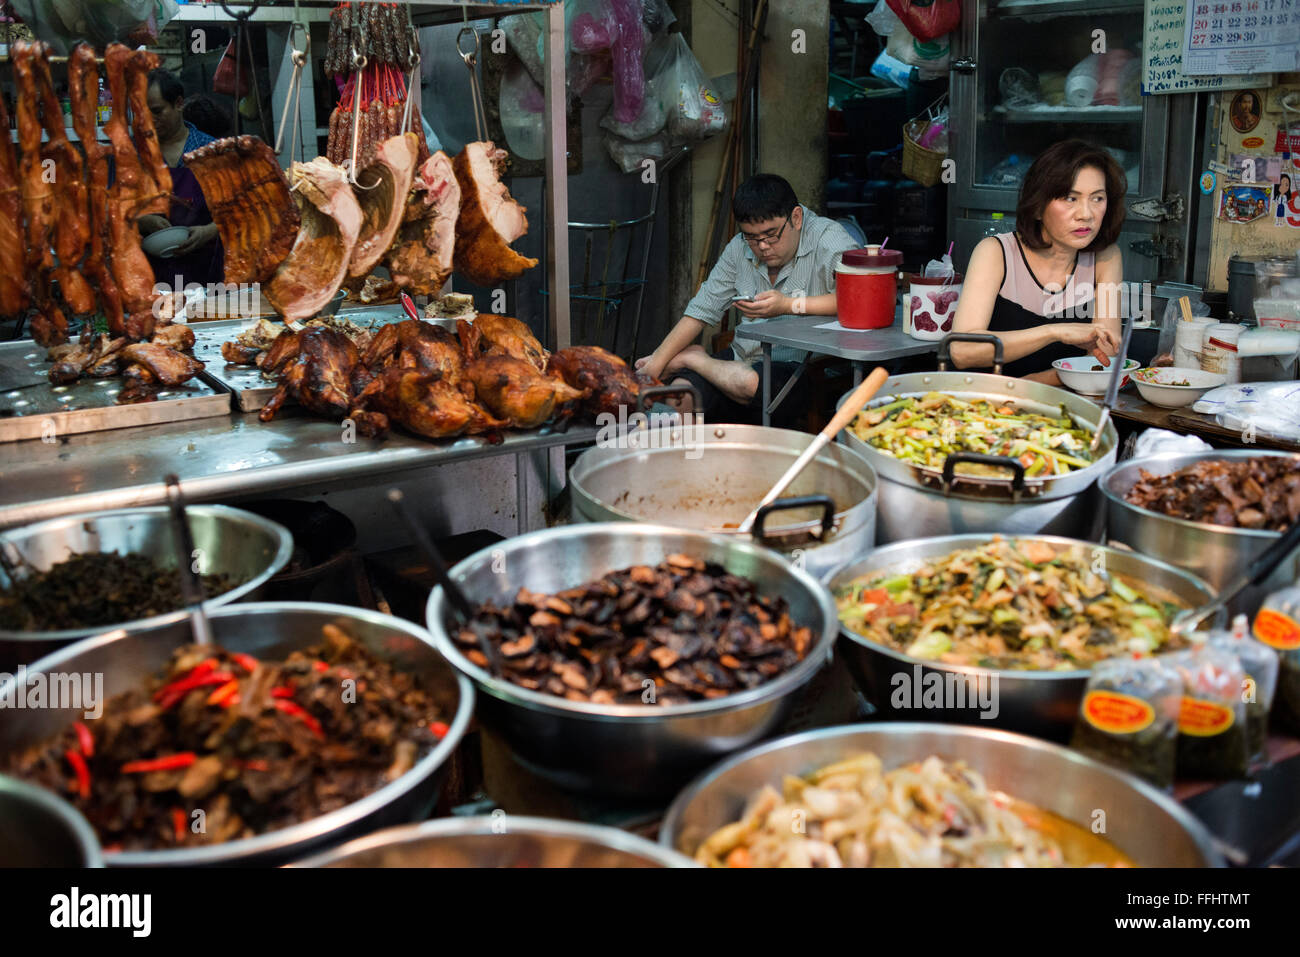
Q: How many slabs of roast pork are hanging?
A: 5